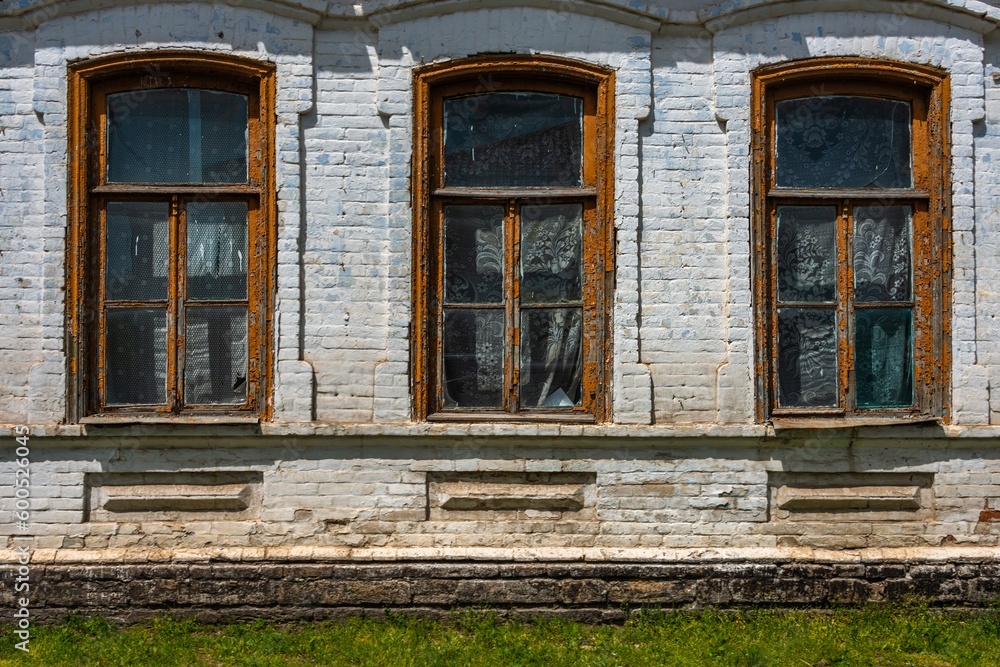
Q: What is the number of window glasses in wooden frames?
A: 15